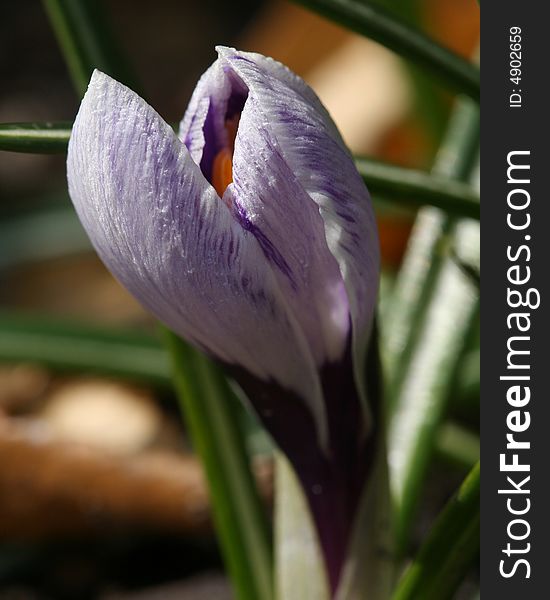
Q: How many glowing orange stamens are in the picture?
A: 1